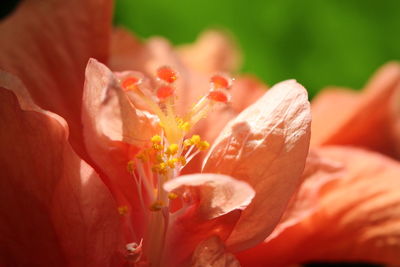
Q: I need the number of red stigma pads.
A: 5